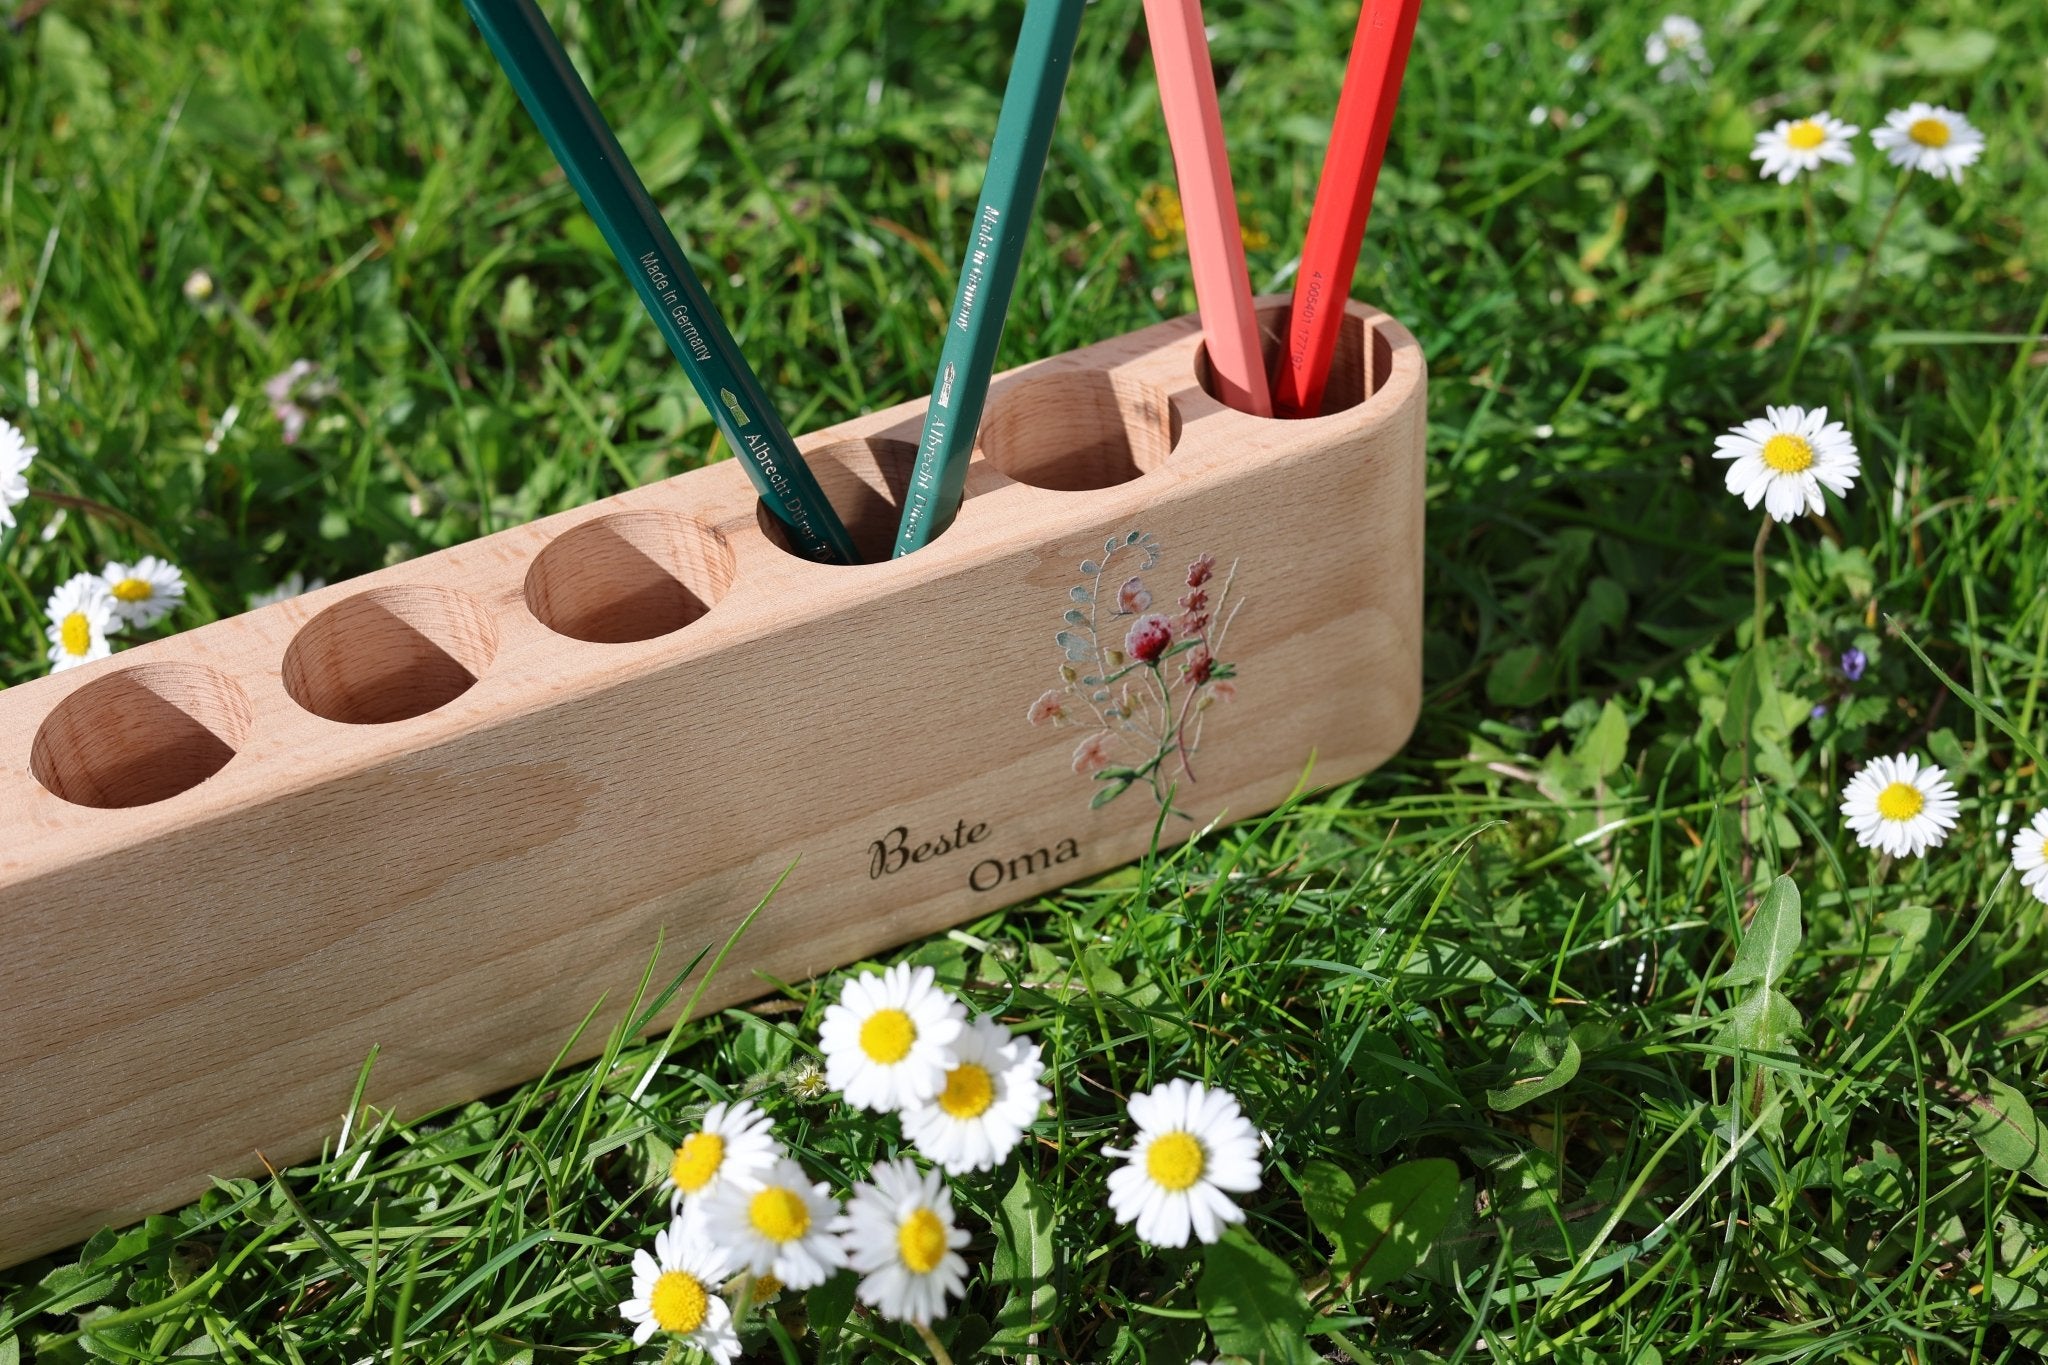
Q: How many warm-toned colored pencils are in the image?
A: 2